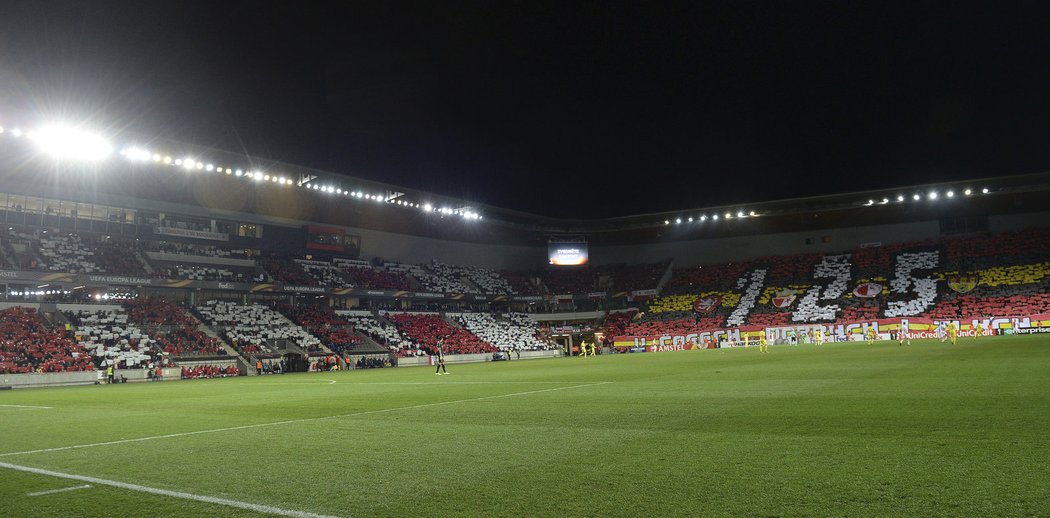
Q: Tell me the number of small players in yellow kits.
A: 8